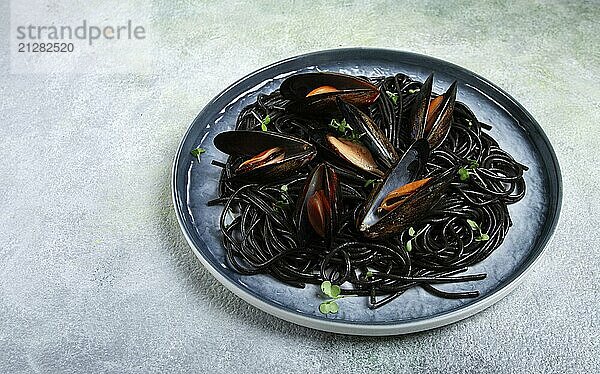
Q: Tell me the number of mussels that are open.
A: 6